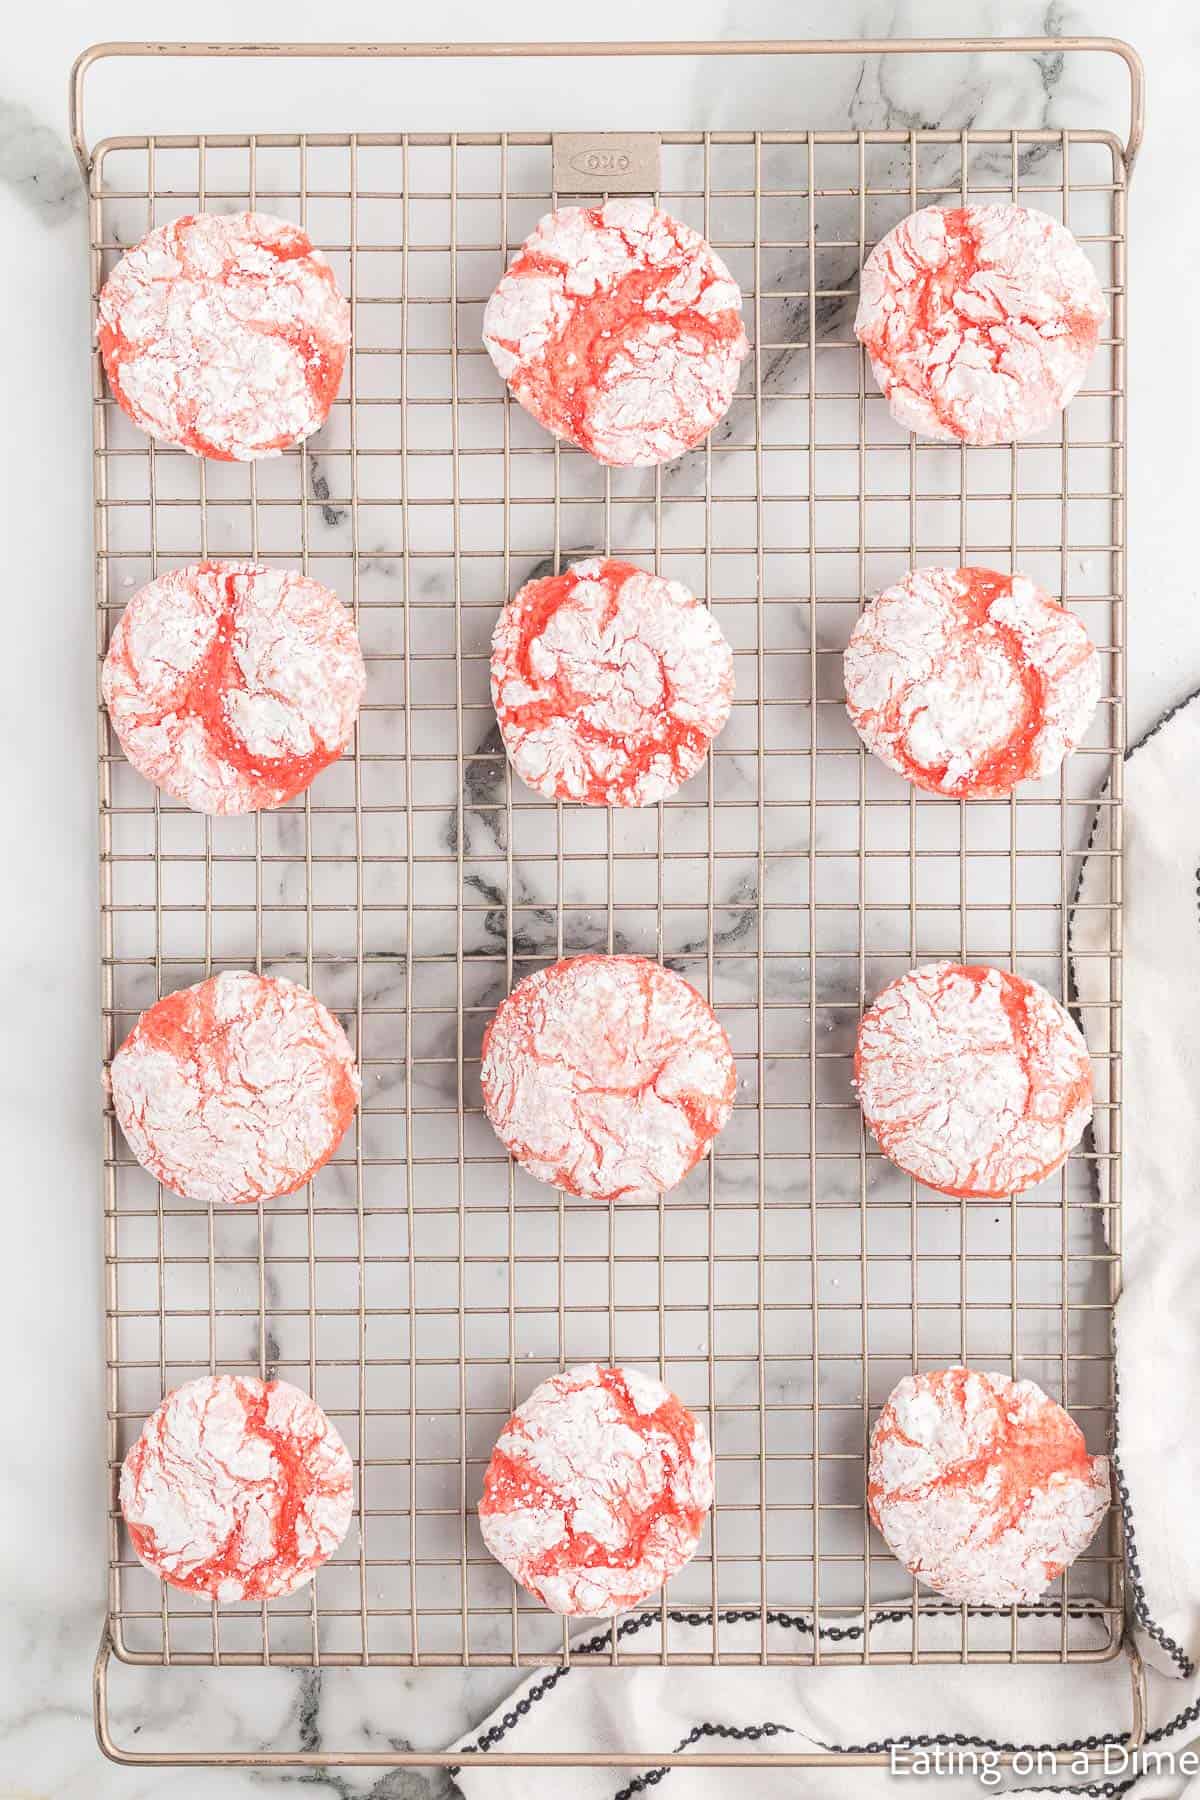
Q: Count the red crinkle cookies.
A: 12